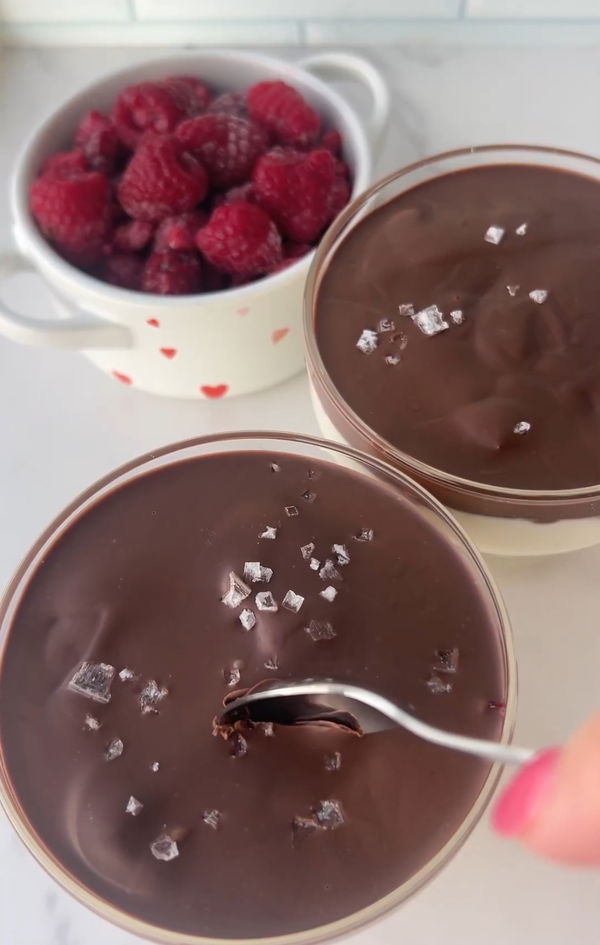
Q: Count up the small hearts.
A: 6